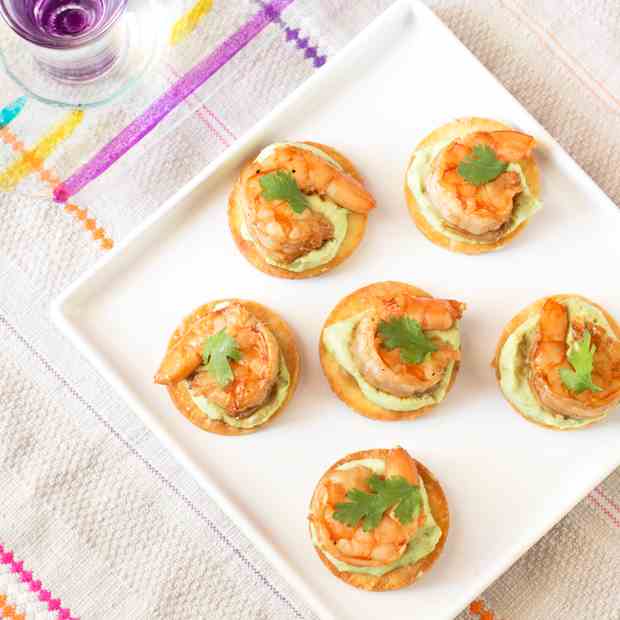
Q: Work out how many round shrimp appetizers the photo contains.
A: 6